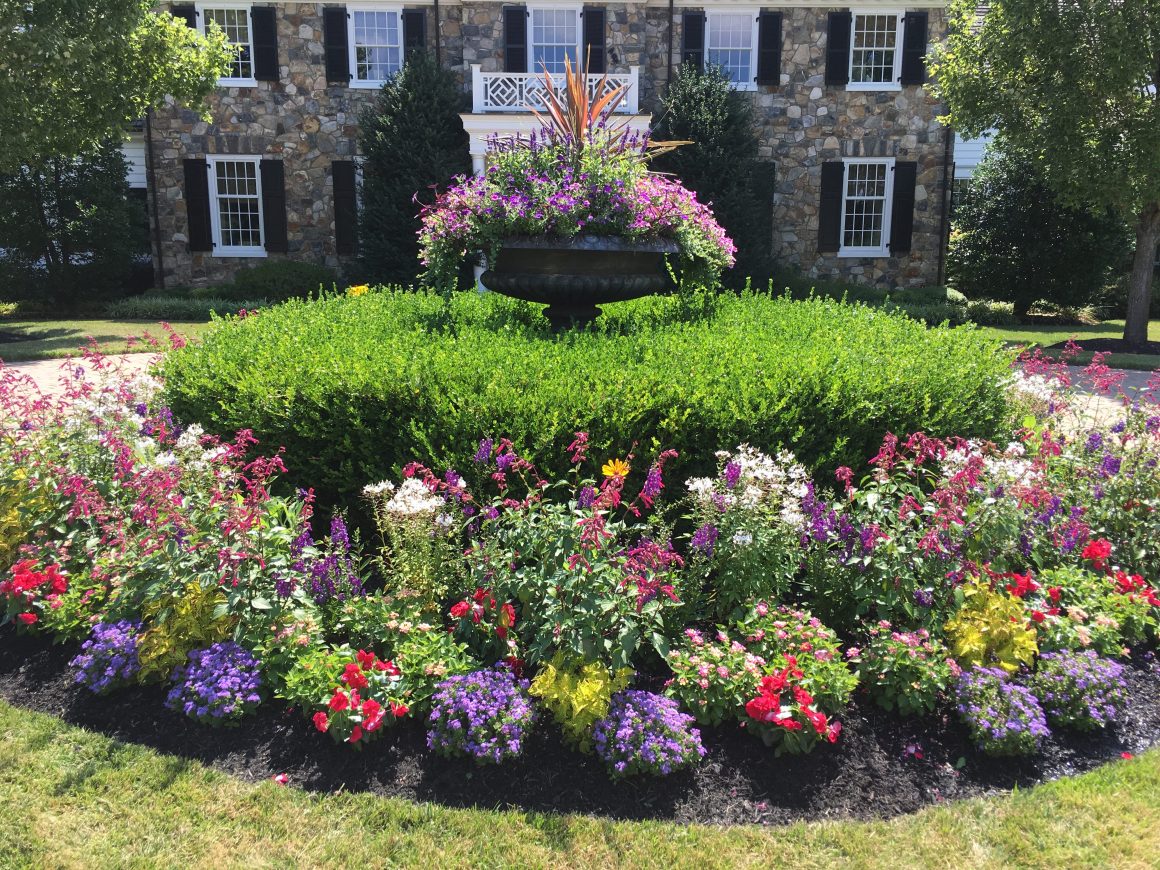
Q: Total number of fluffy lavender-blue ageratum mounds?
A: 6